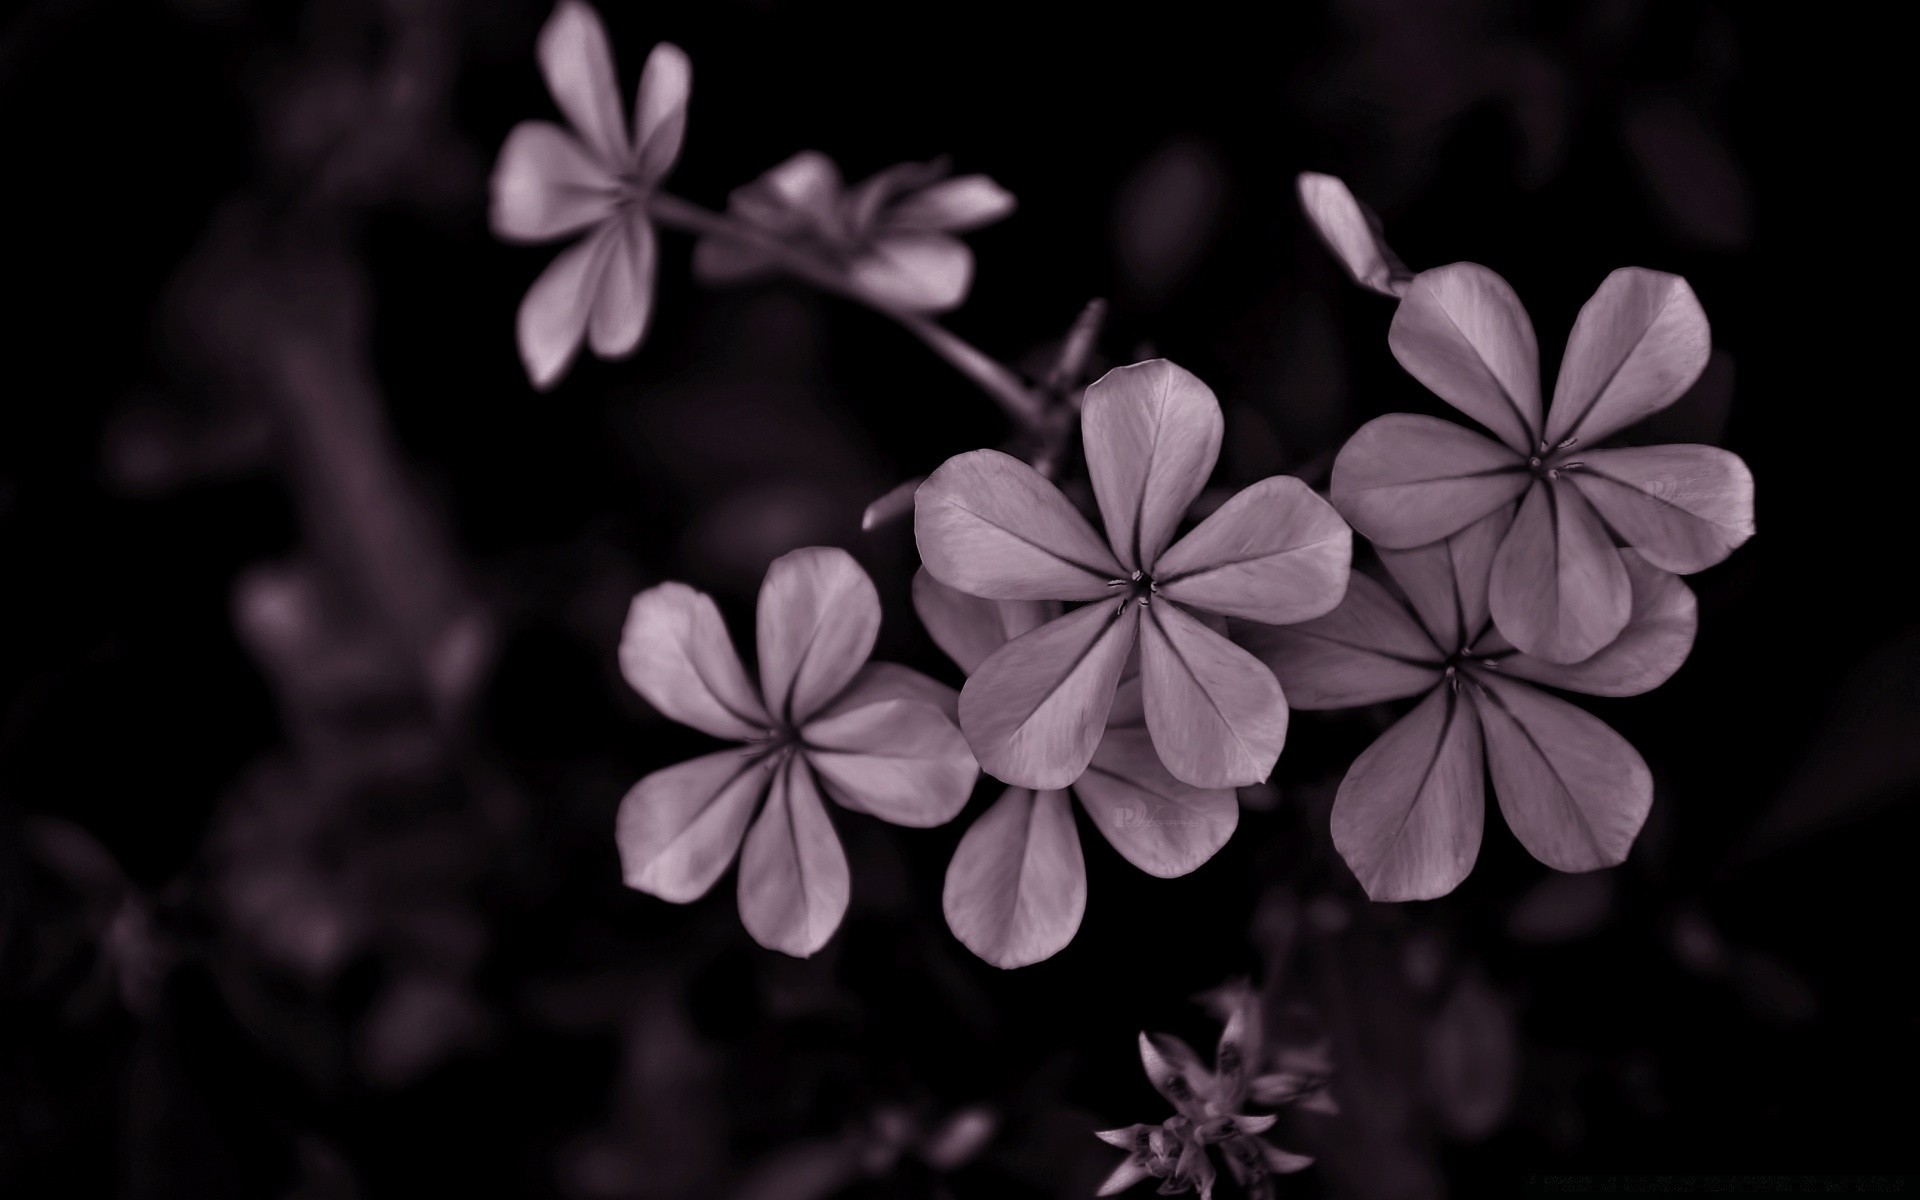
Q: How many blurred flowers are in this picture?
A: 2